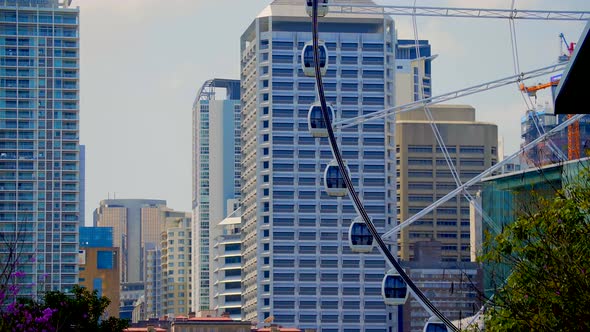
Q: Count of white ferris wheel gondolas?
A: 7